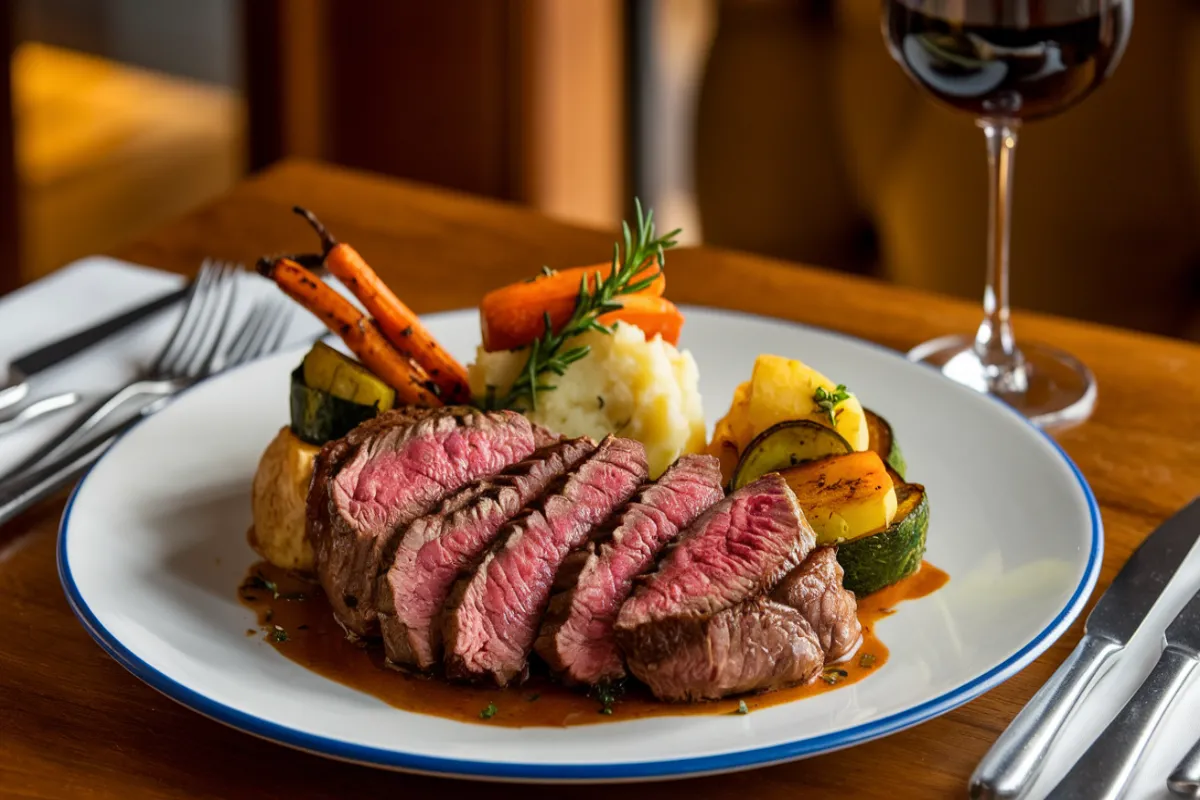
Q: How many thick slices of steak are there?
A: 5